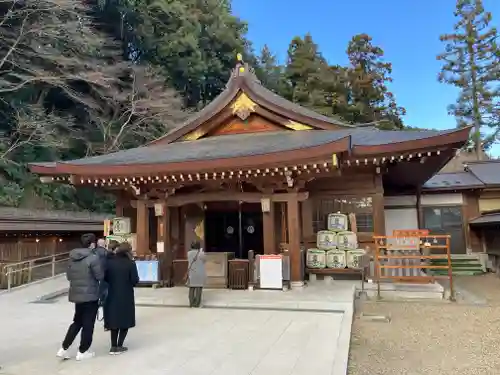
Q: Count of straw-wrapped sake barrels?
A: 9